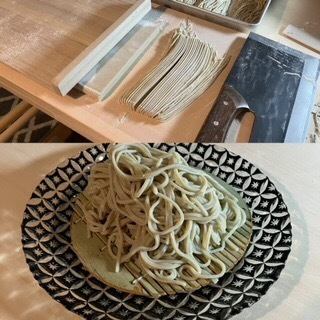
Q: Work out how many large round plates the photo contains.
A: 1